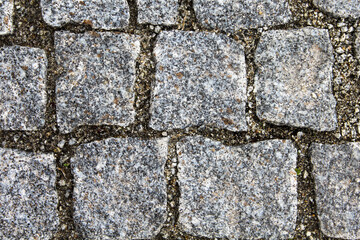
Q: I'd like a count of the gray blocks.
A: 13